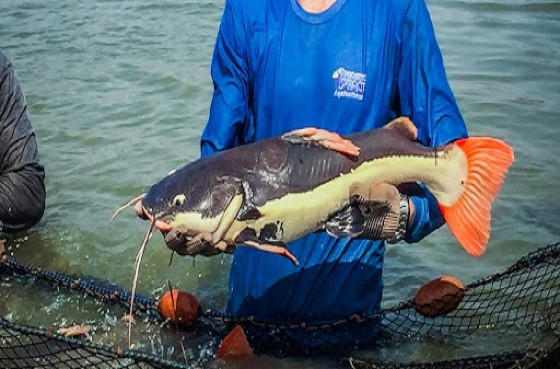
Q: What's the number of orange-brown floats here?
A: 2